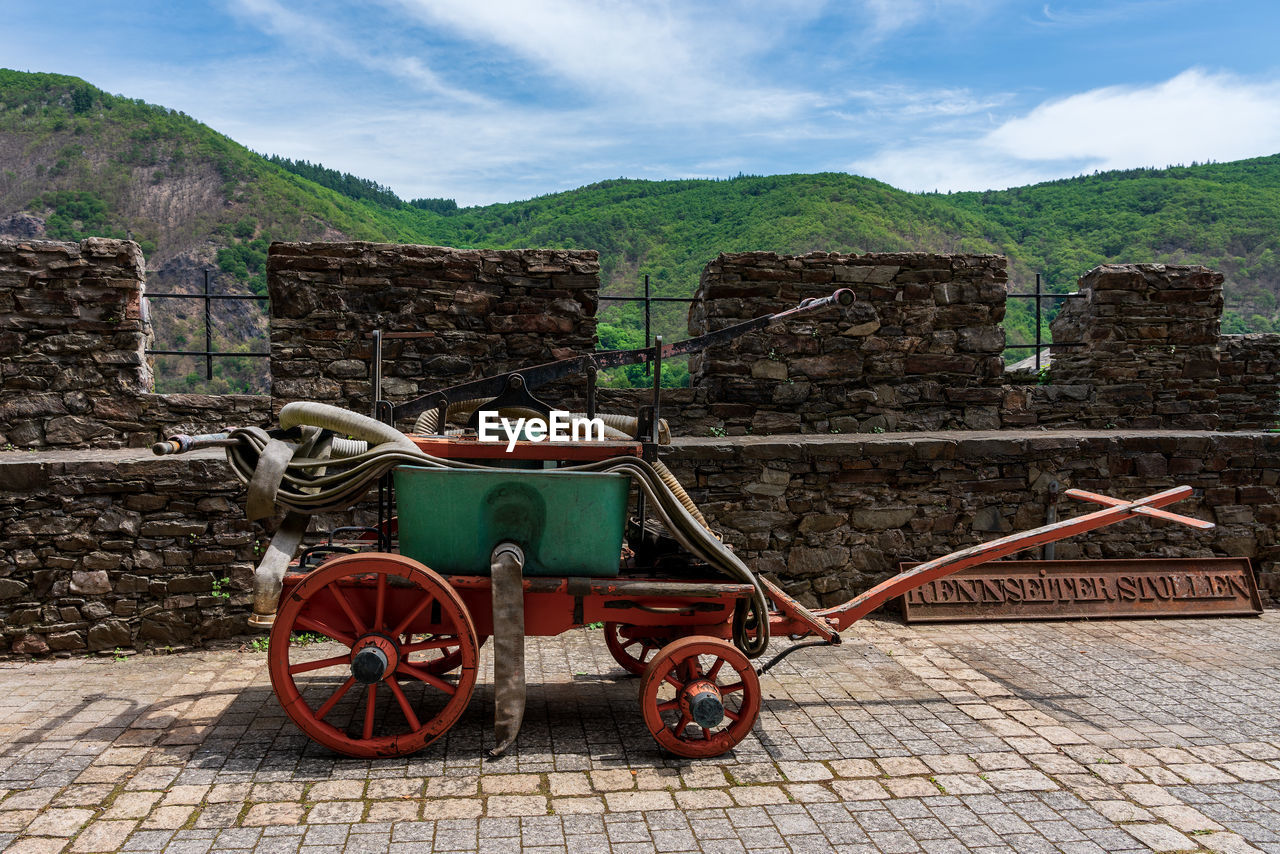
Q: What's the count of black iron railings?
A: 3